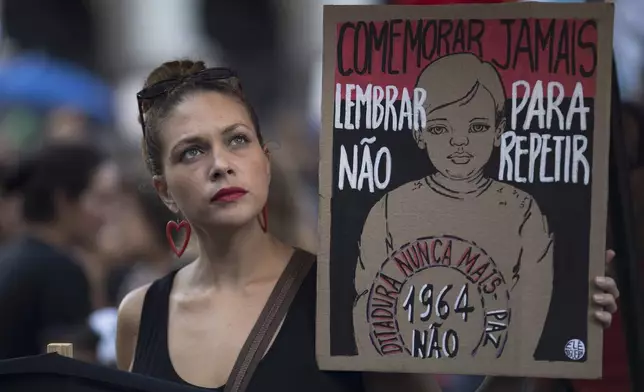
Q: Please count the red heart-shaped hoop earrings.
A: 2